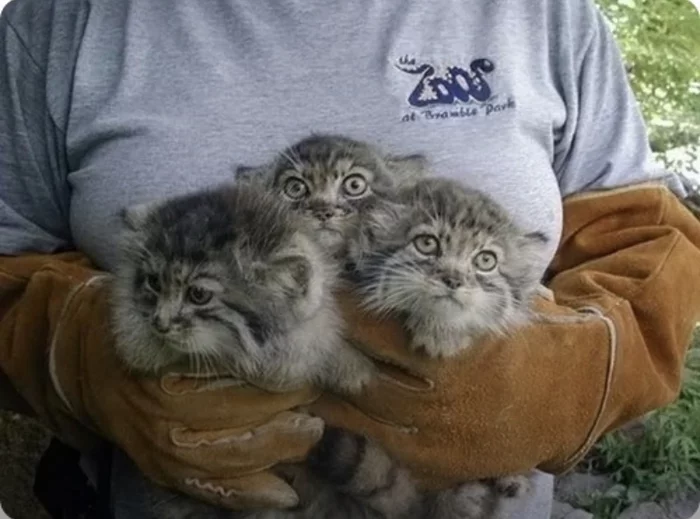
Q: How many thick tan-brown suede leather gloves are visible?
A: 2